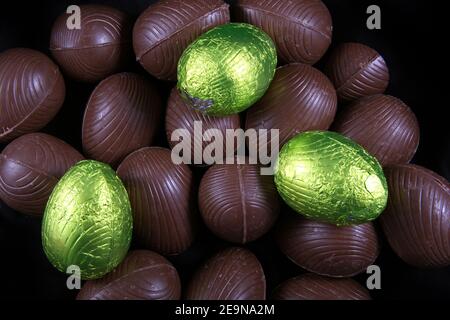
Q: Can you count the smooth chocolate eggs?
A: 0